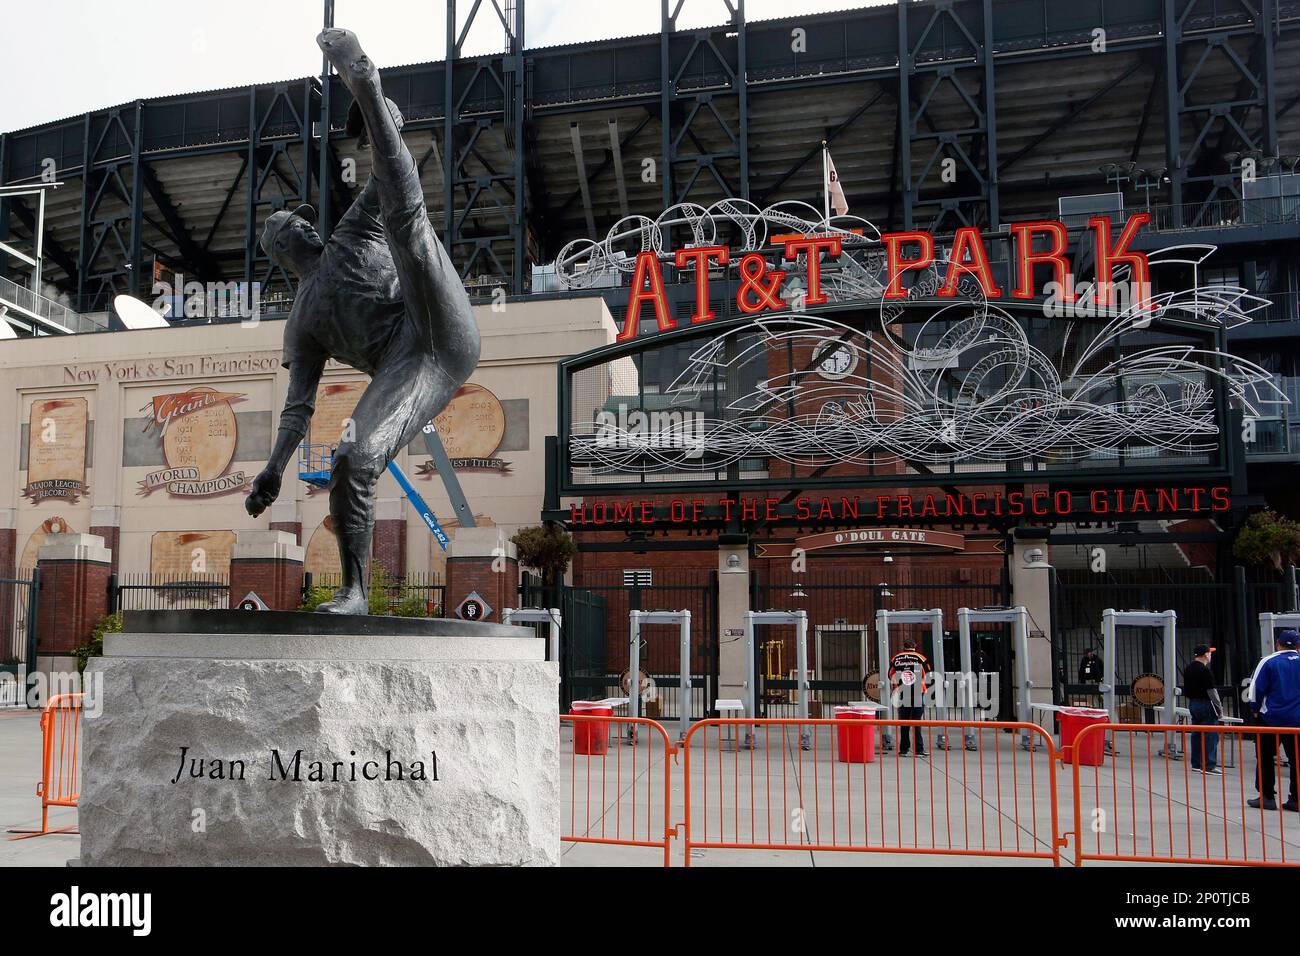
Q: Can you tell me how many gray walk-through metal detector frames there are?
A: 7